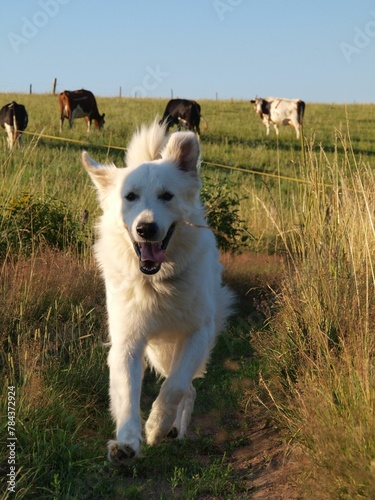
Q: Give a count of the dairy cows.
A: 4